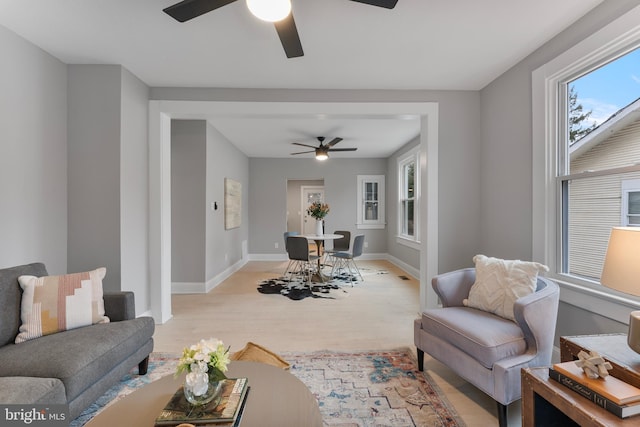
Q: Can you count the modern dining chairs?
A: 4